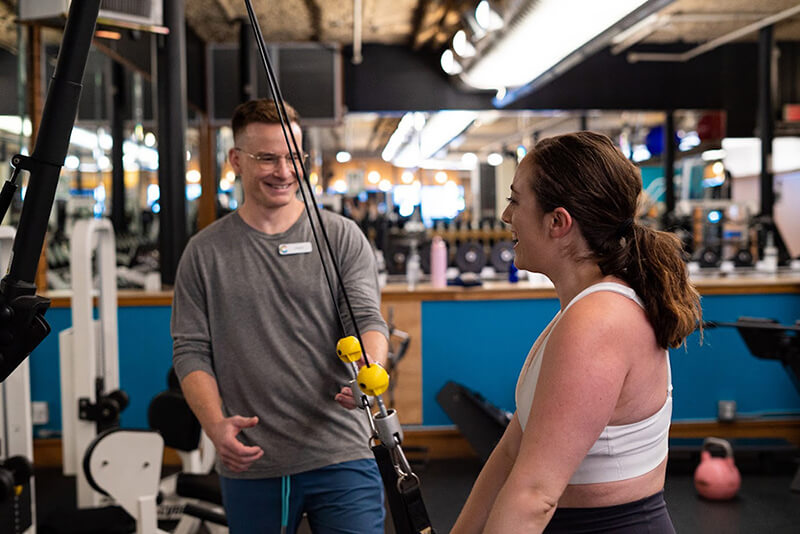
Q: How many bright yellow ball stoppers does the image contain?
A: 2